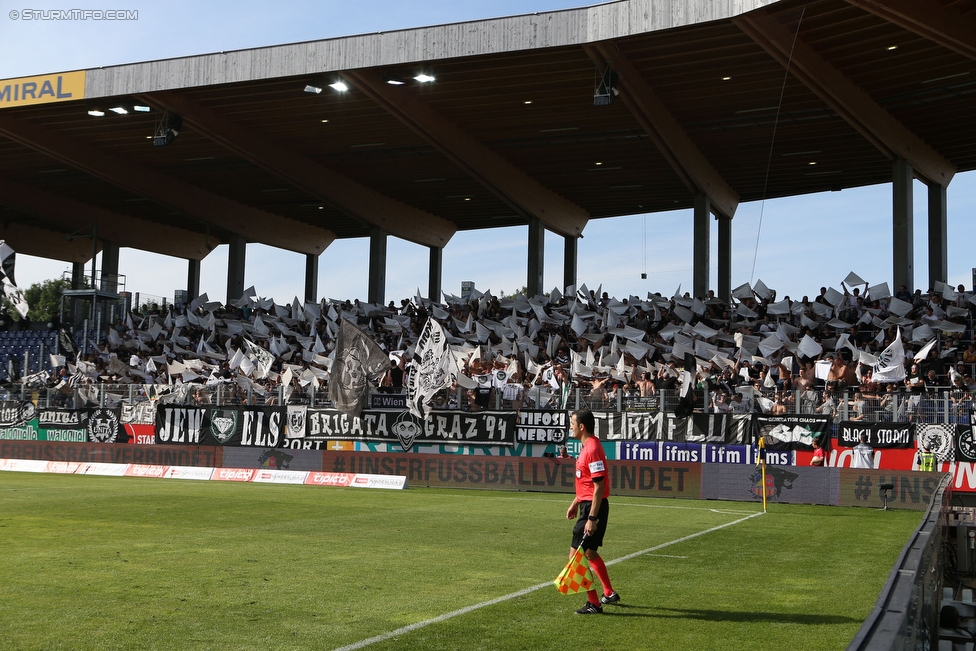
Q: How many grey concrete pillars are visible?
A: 13